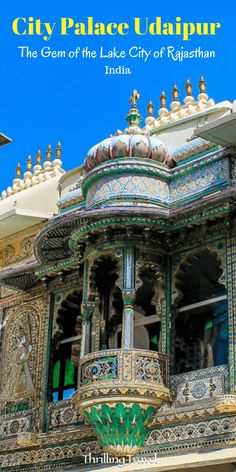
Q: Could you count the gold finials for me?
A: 11